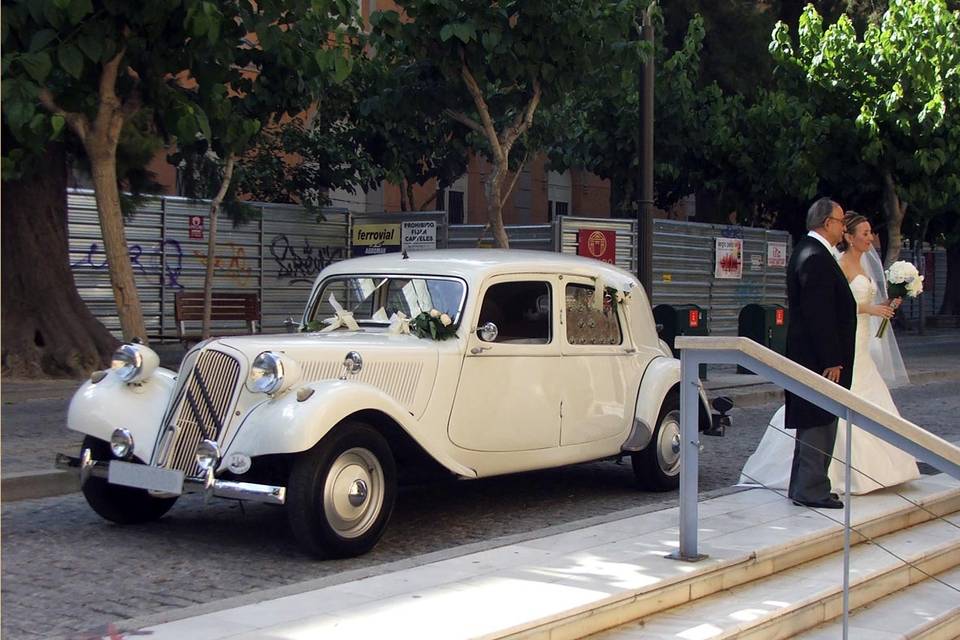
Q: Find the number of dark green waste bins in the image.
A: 2